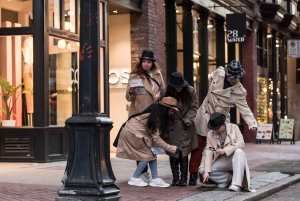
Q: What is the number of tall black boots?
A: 2